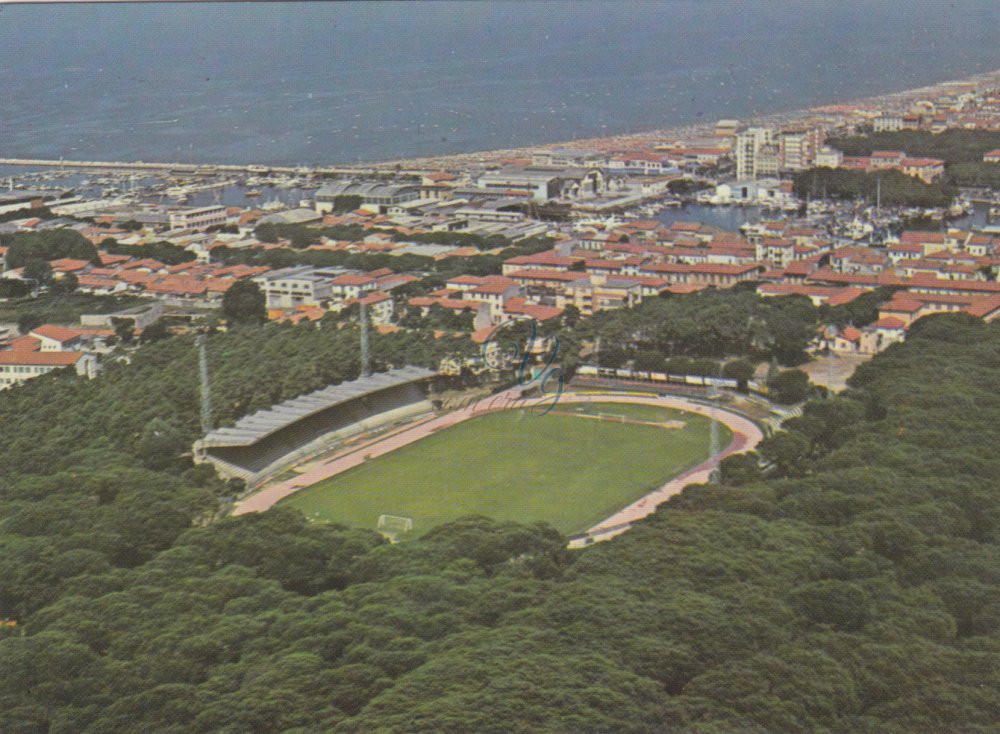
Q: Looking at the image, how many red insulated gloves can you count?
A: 0